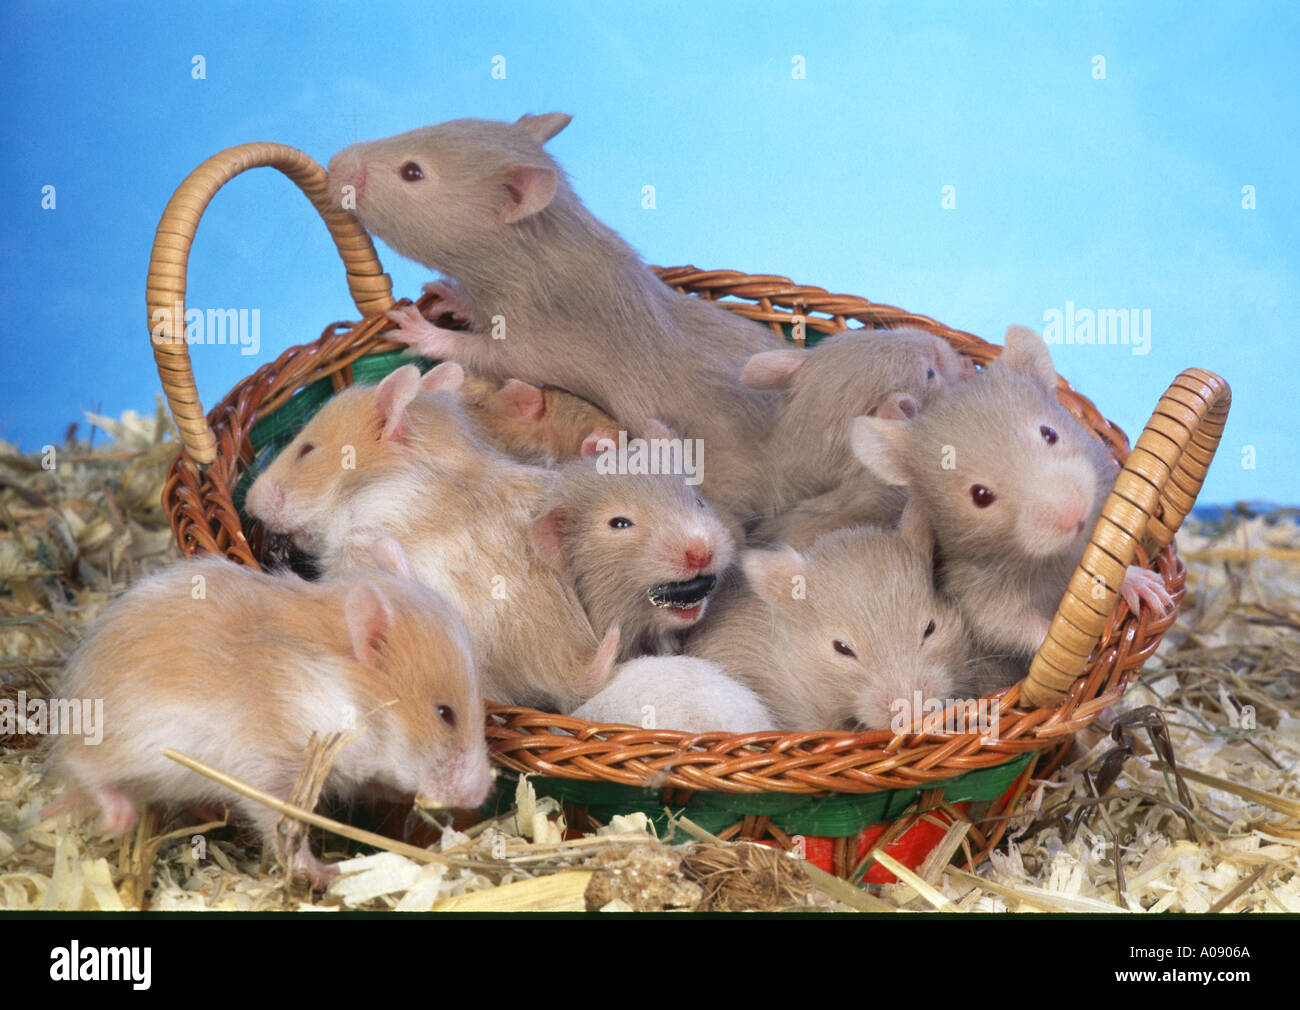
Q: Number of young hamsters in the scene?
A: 9